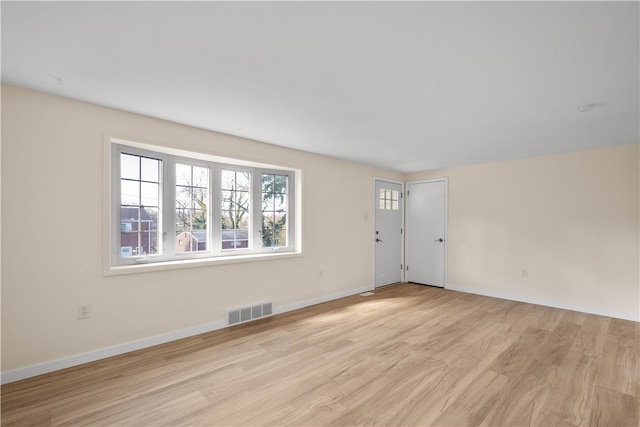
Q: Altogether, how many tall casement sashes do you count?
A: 4